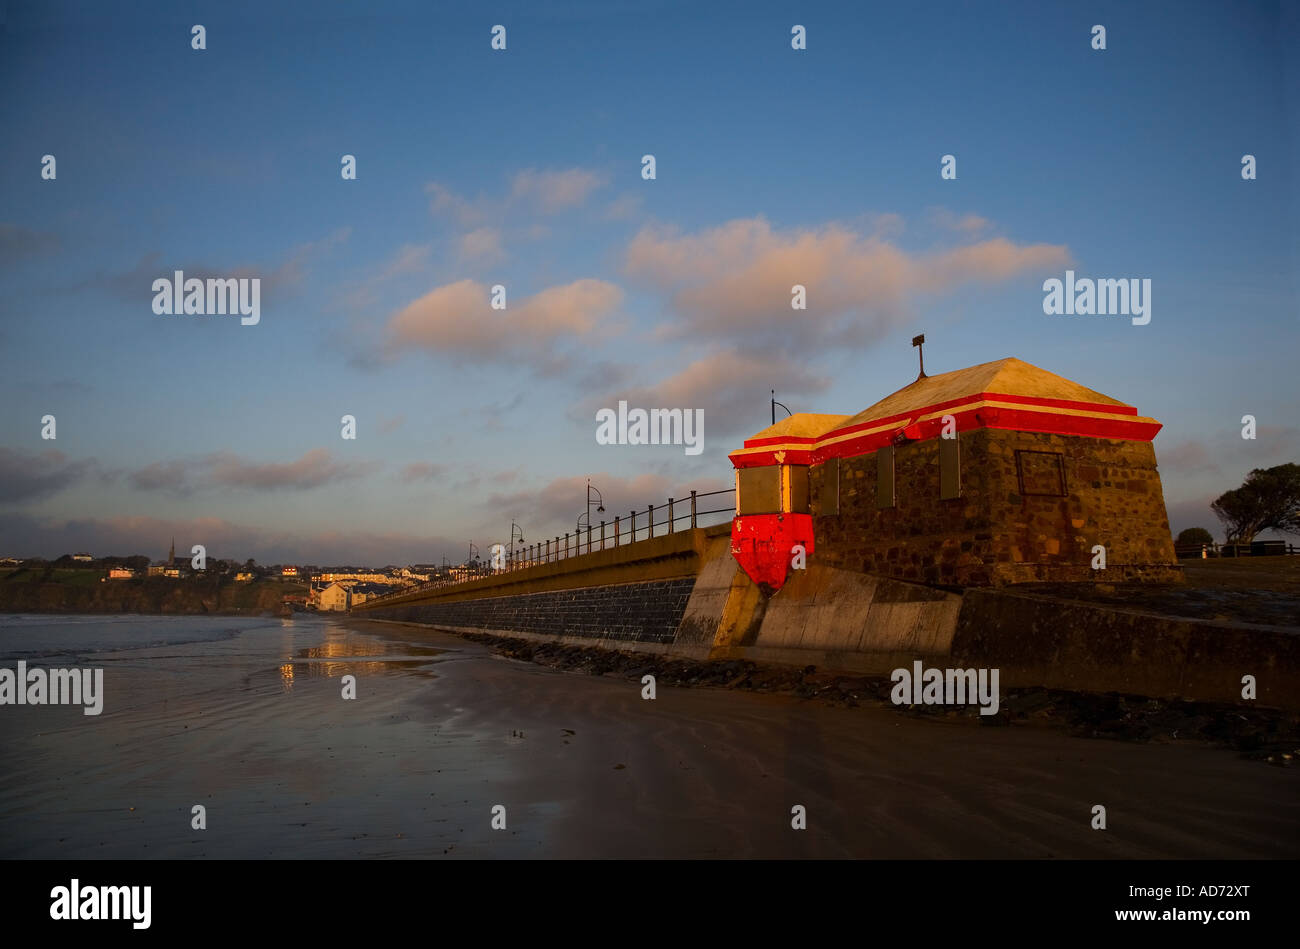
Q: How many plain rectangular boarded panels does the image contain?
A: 5